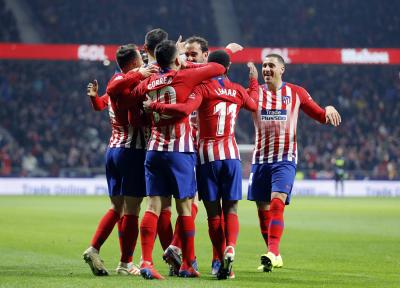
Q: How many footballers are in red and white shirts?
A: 6